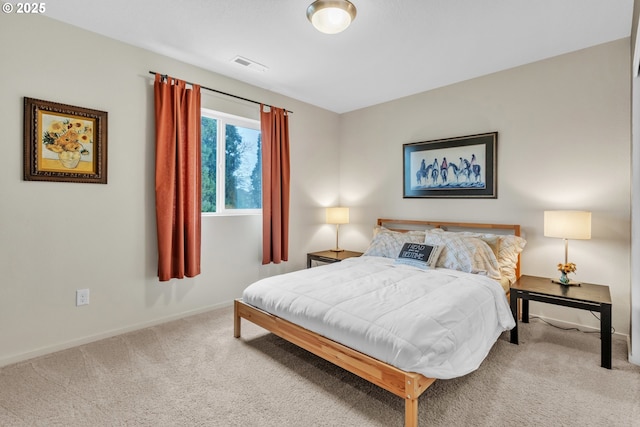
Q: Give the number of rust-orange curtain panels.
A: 2